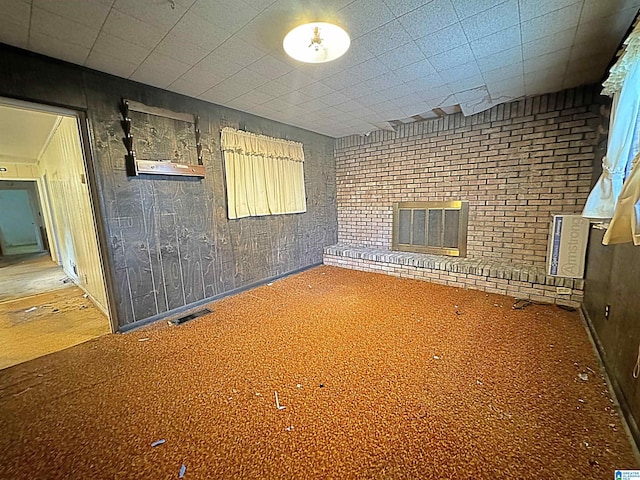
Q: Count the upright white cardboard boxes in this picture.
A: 1